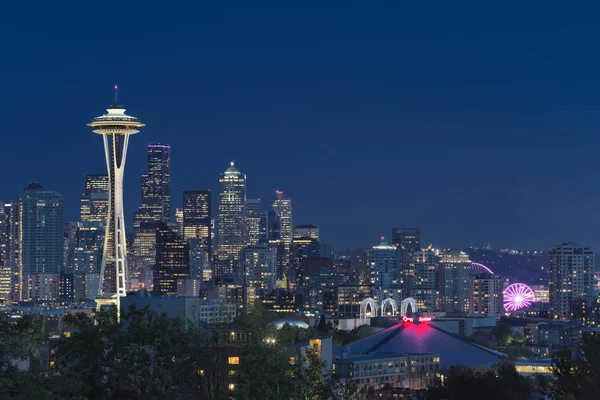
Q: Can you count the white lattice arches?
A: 3